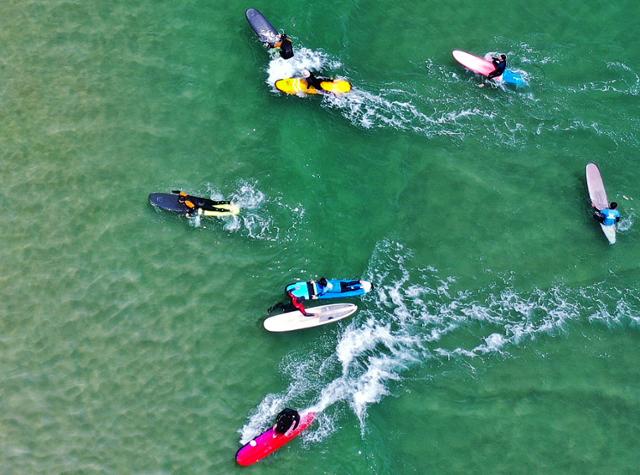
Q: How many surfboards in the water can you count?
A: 8